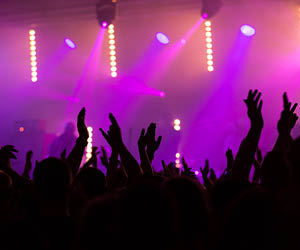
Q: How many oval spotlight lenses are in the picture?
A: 3